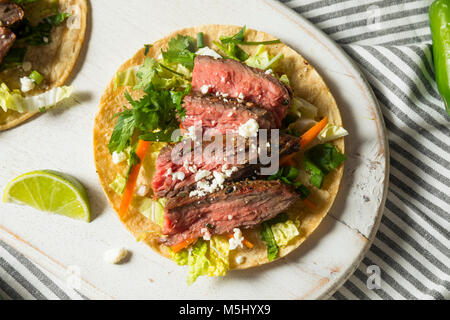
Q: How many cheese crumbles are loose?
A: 1